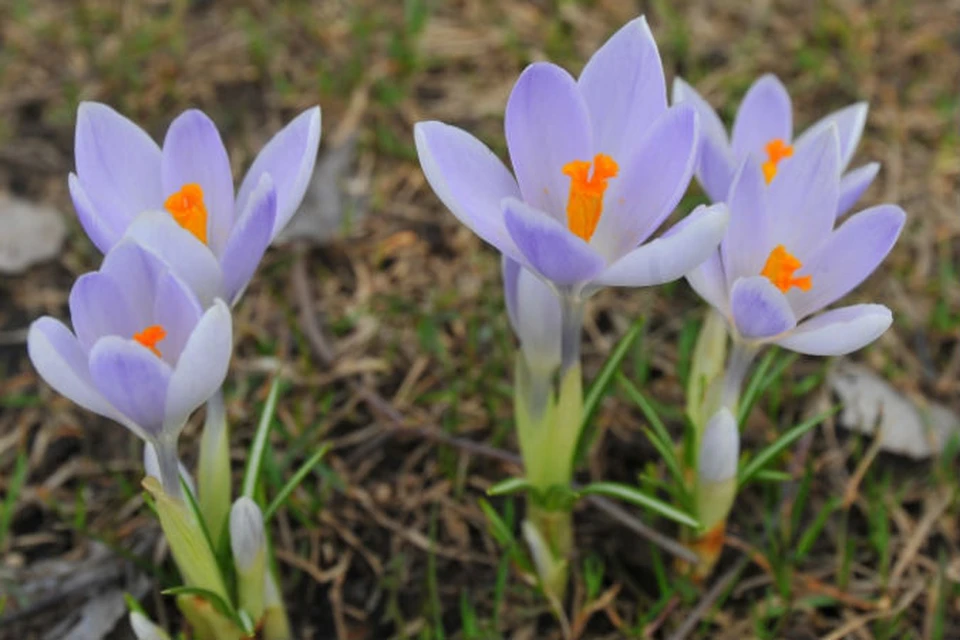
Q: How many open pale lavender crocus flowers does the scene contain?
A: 5